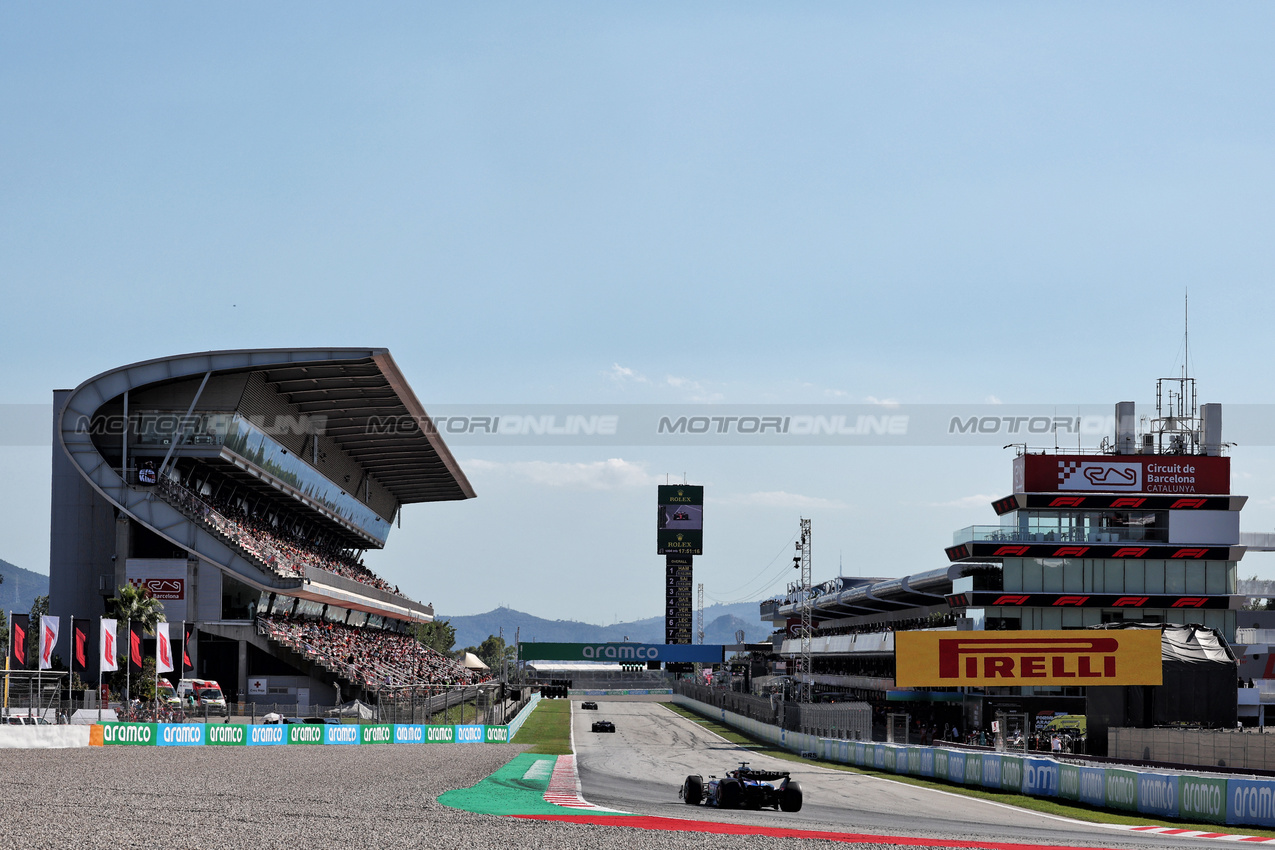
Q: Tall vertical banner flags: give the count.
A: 7